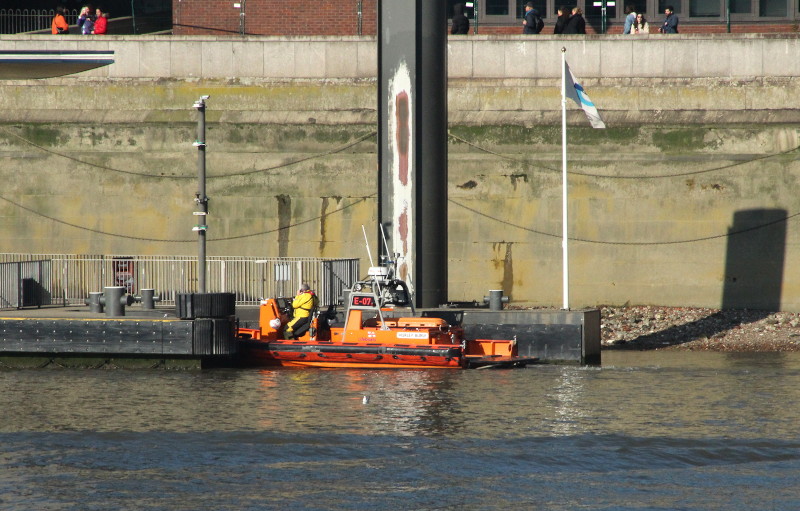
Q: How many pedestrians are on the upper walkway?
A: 10